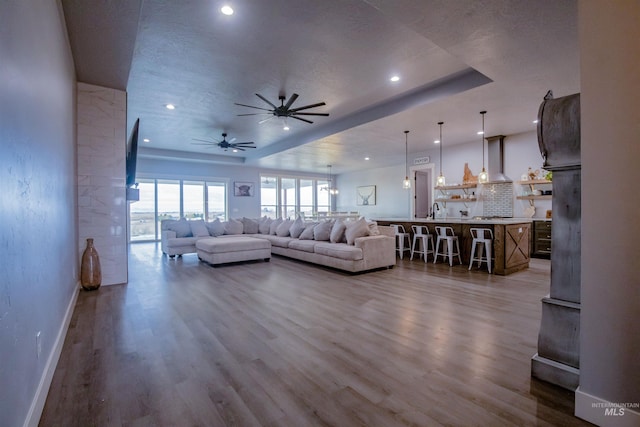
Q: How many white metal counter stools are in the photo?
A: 4